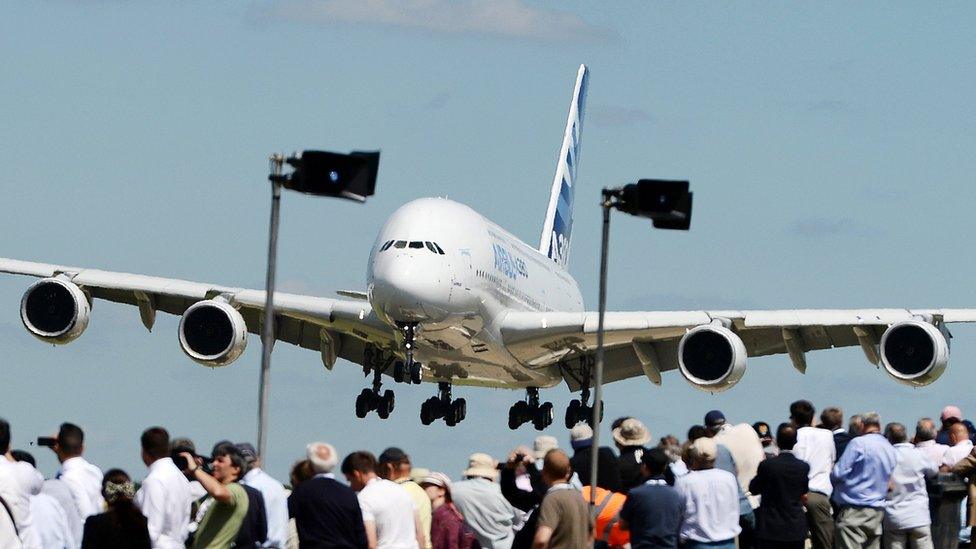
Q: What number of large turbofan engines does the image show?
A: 4